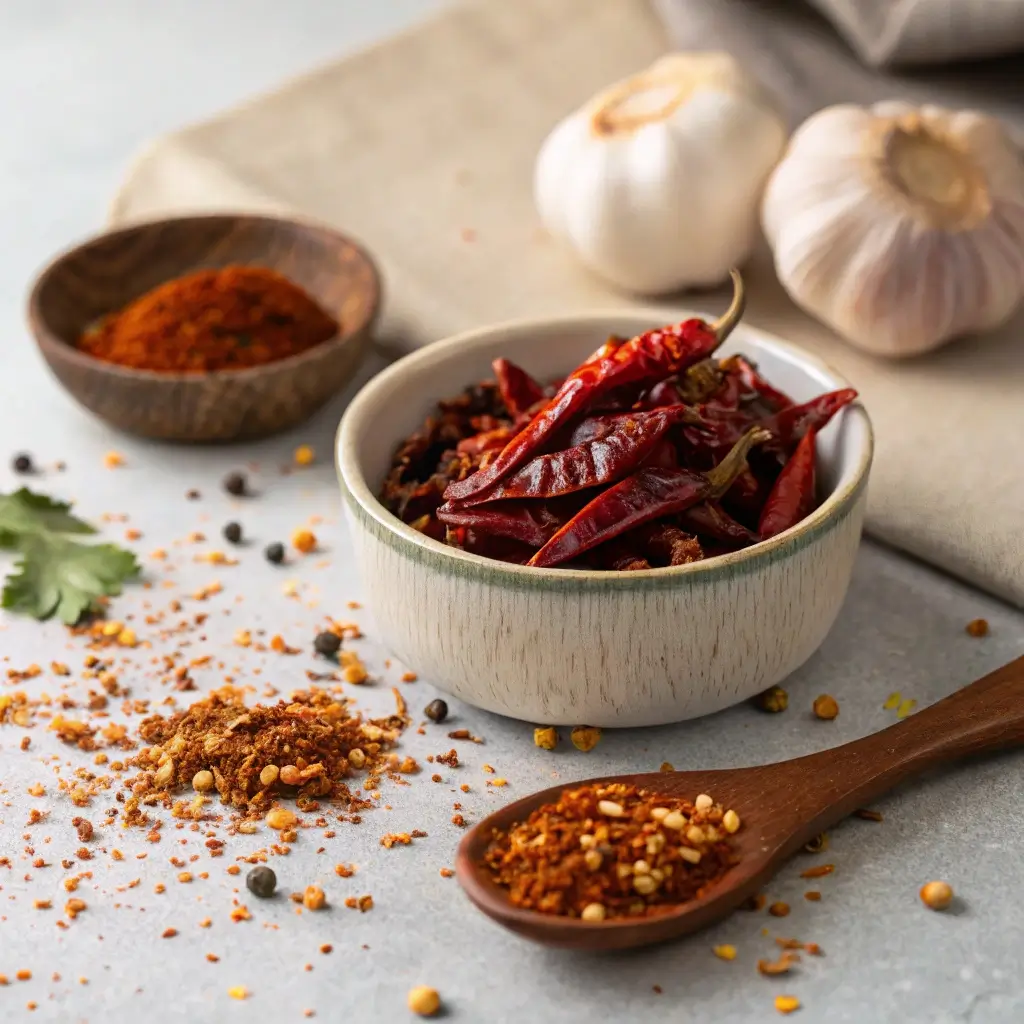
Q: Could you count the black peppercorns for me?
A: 7